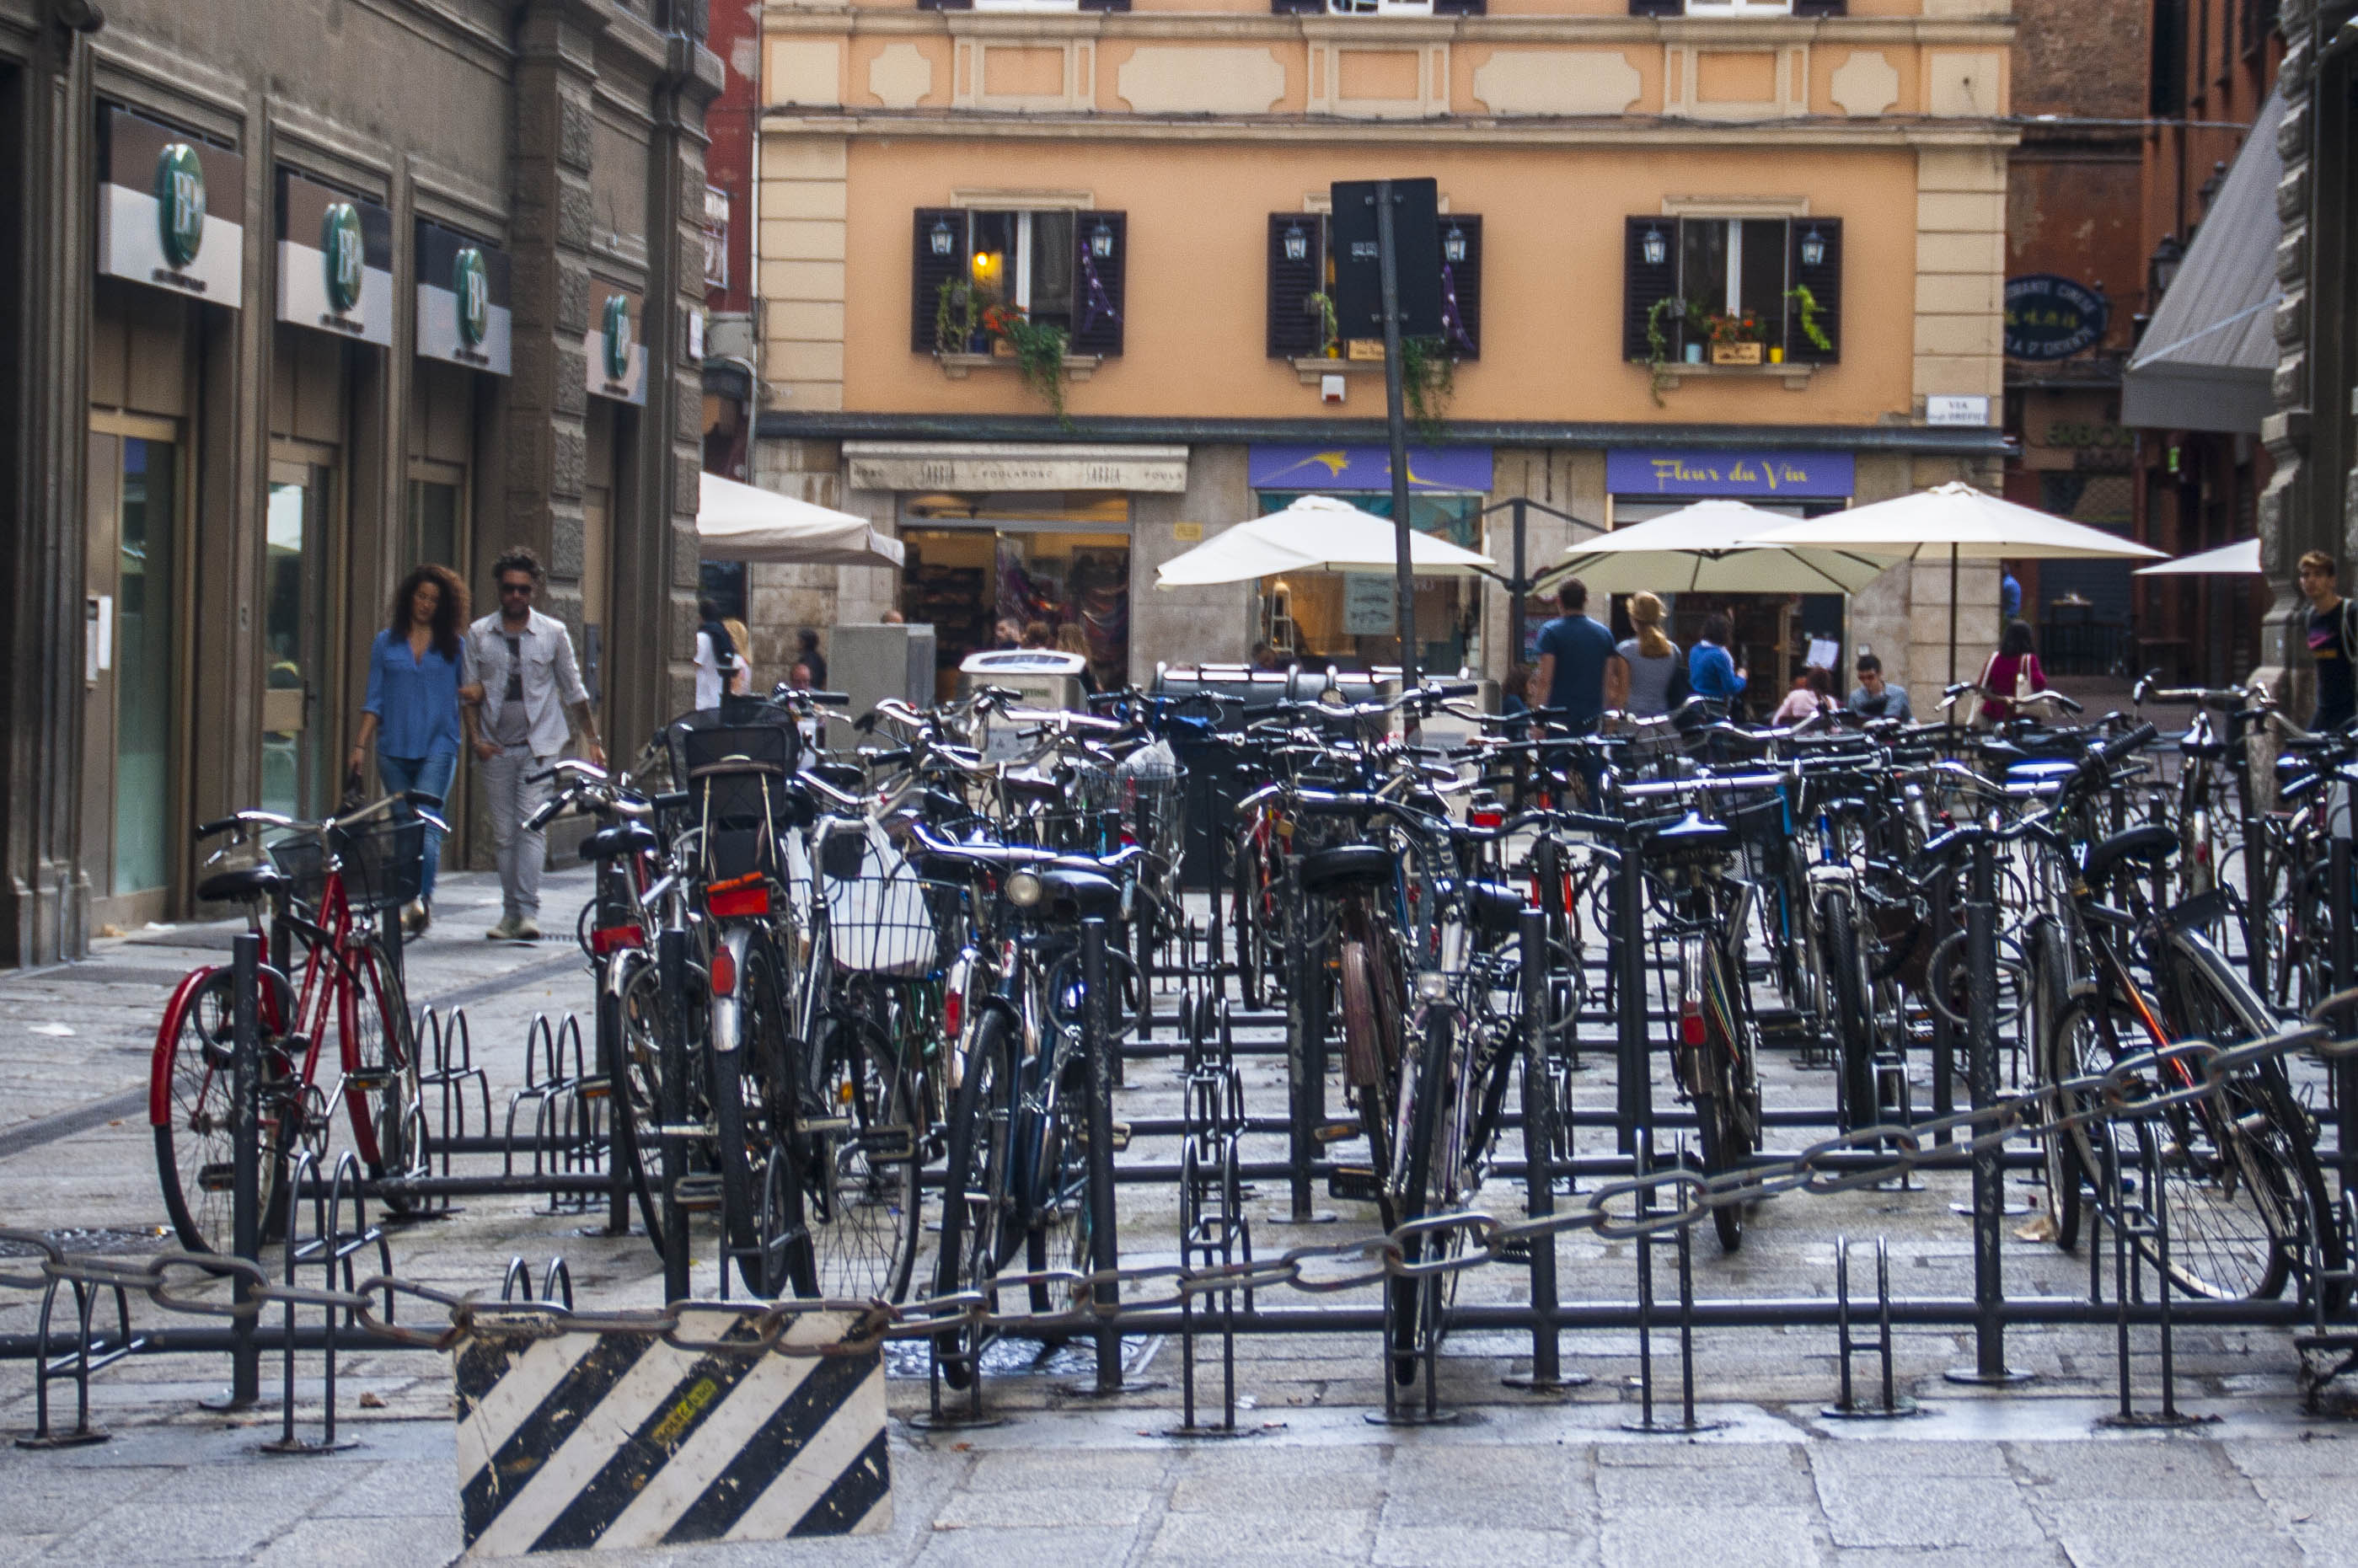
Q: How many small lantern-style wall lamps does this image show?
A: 6